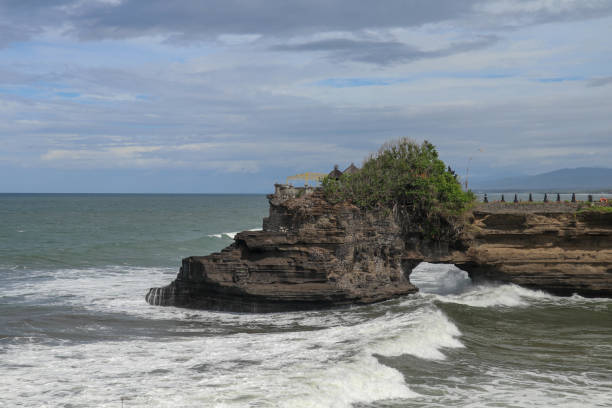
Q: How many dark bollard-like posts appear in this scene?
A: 8